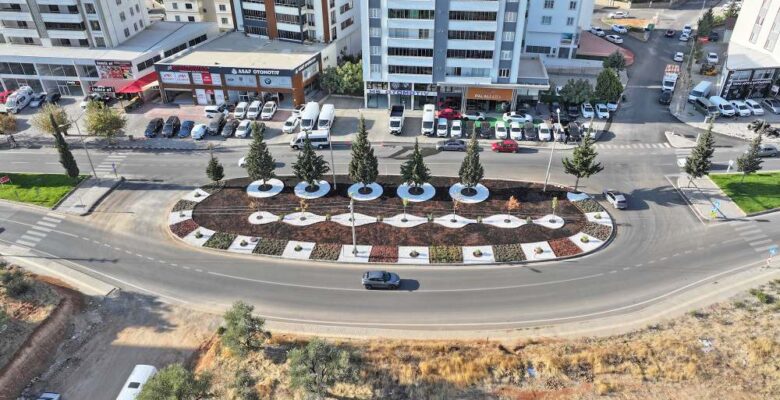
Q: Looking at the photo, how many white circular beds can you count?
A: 5